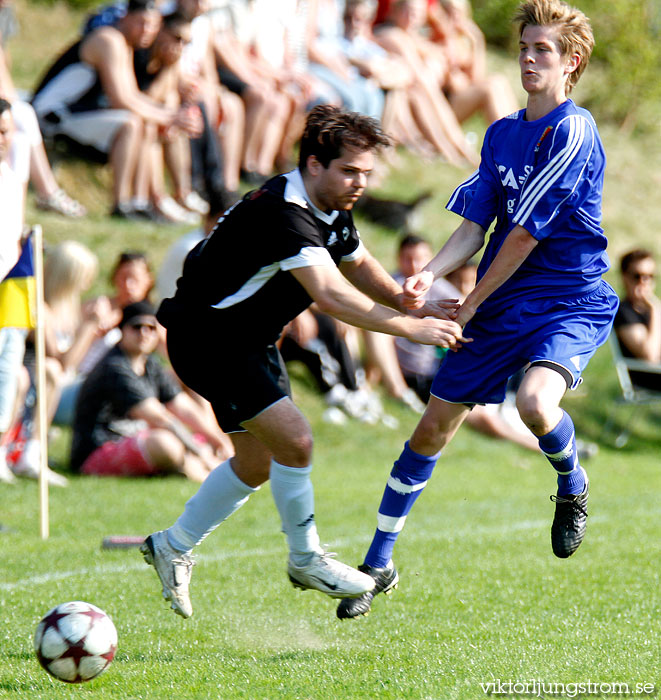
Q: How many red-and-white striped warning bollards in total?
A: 0